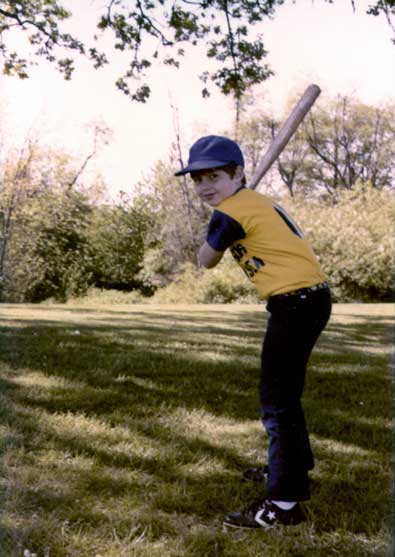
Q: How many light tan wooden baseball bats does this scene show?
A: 1